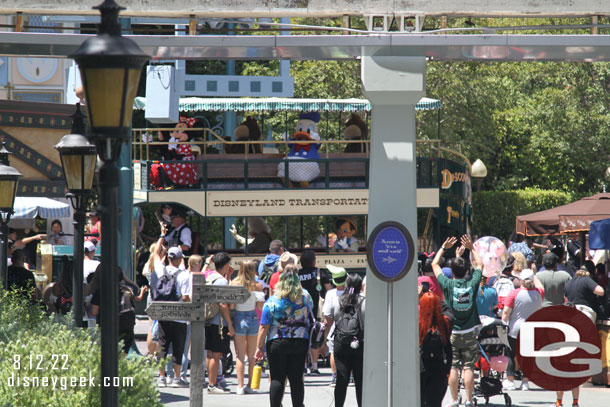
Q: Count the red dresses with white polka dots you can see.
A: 1